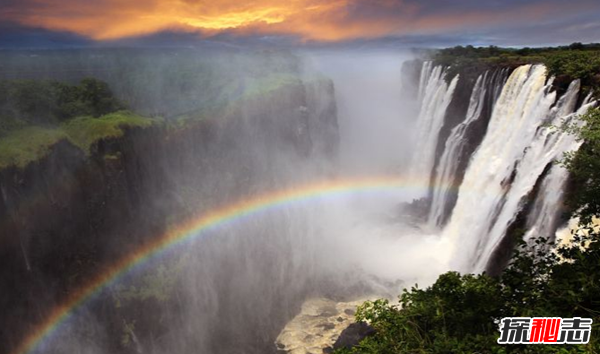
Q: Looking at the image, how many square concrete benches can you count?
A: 0